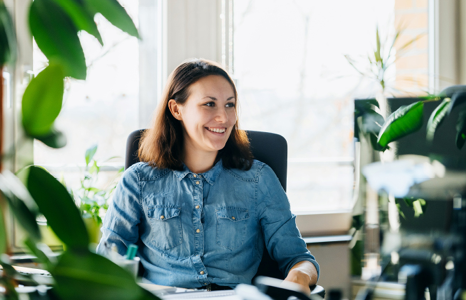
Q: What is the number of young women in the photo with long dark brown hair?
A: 1